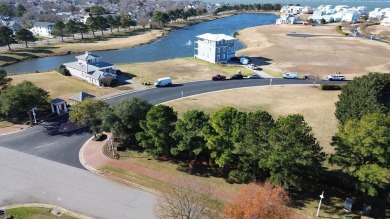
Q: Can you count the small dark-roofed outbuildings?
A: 2